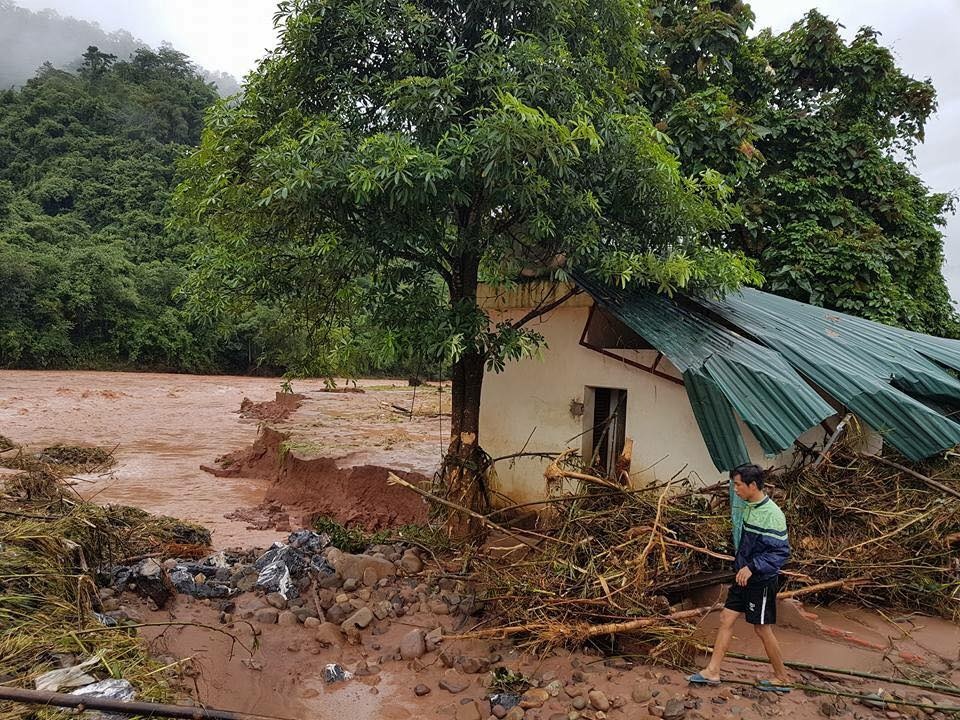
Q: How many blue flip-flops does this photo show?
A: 2